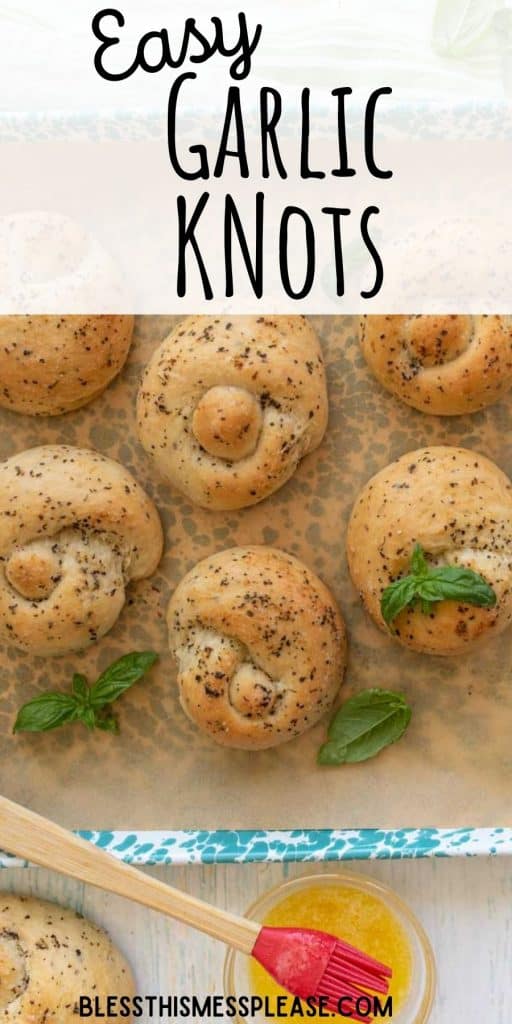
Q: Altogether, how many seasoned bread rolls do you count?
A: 7